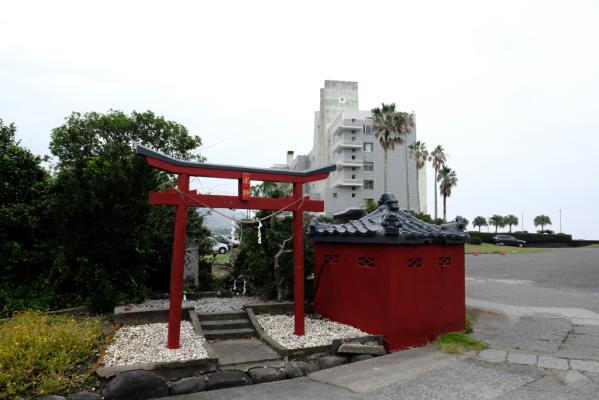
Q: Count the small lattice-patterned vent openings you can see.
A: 4